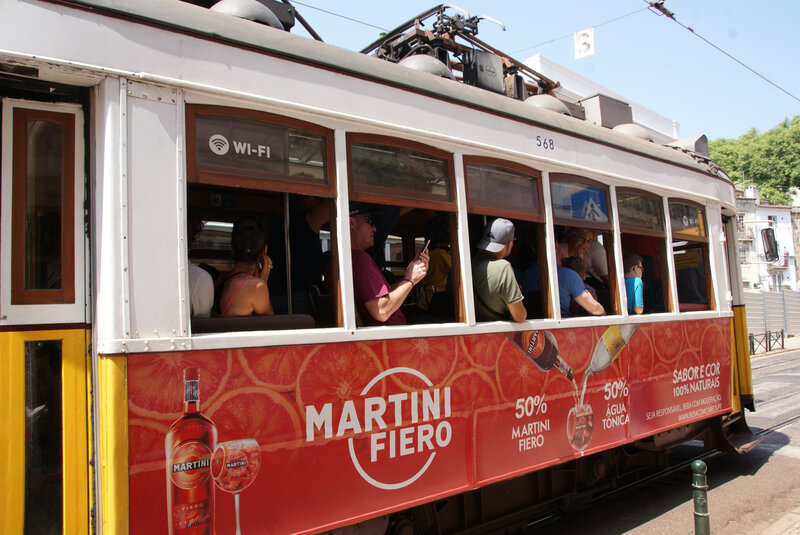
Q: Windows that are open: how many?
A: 6